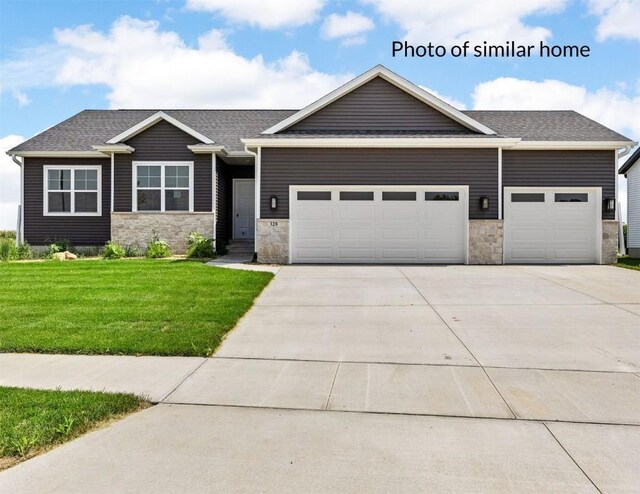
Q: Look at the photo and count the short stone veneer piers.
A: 3